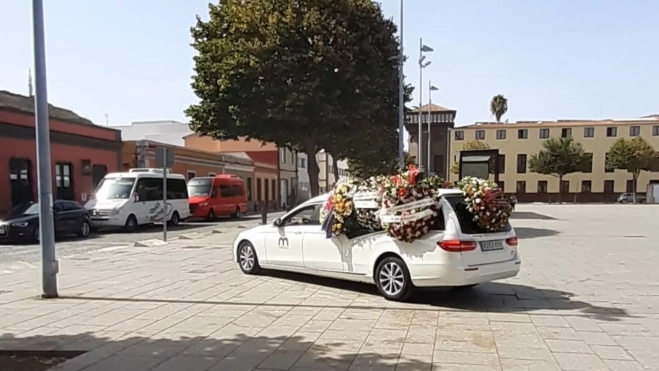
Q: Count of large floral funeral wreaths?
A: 4